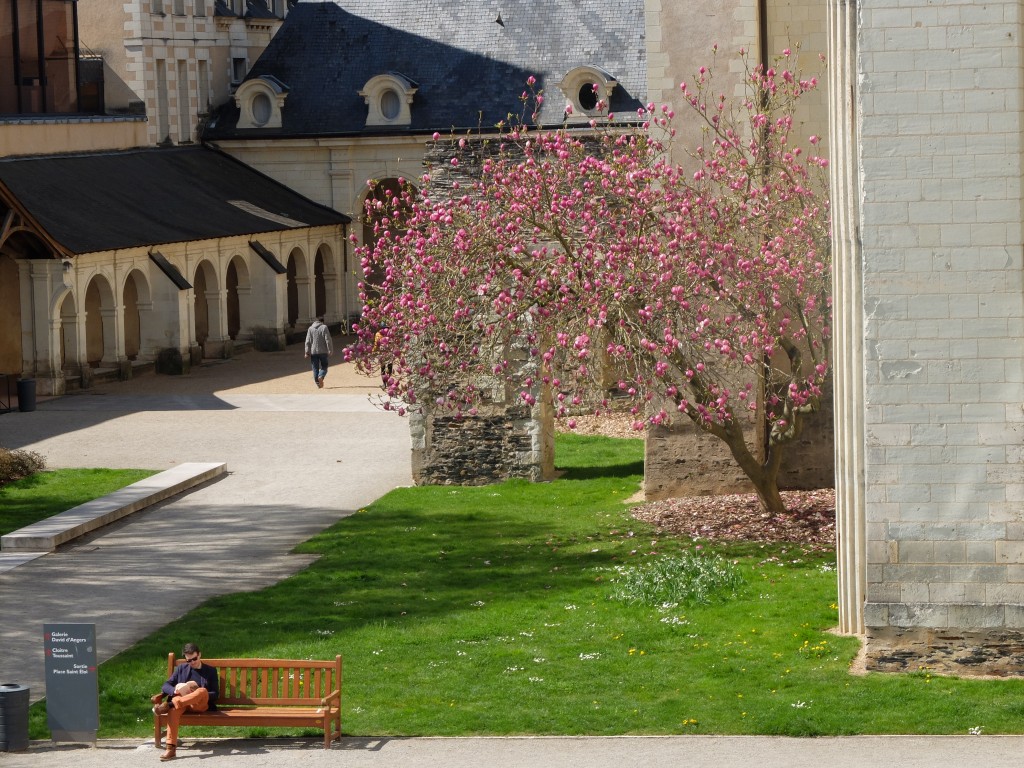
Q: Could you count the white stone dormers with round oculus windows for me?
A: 3